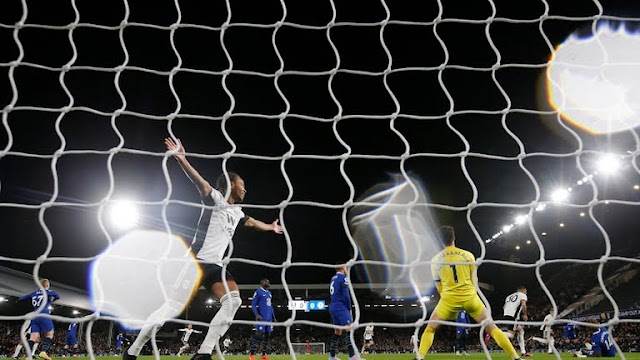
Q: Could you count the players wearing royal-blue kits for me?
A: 8